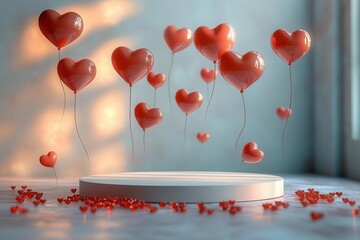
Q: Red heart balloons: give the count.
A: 15